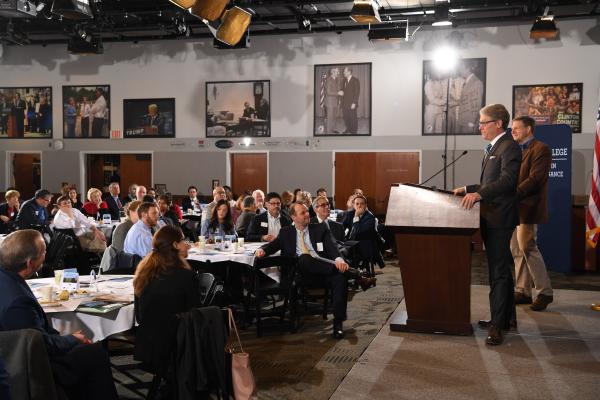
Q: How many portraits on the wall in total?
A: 7